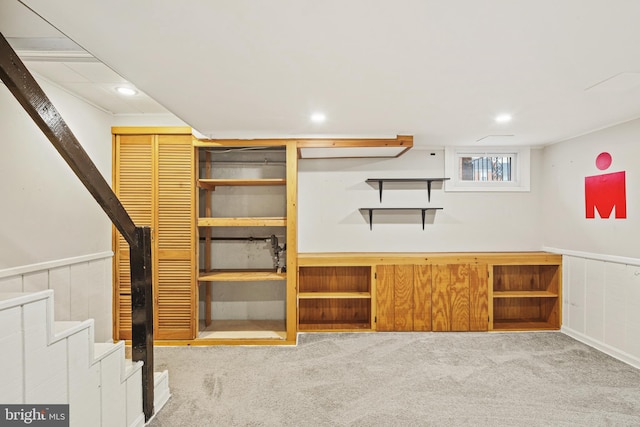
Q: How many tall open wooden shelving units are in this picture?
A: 1